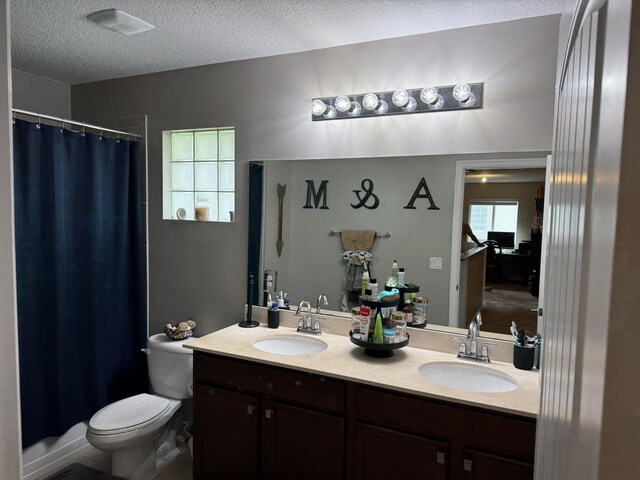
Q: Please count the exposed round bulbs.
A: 6